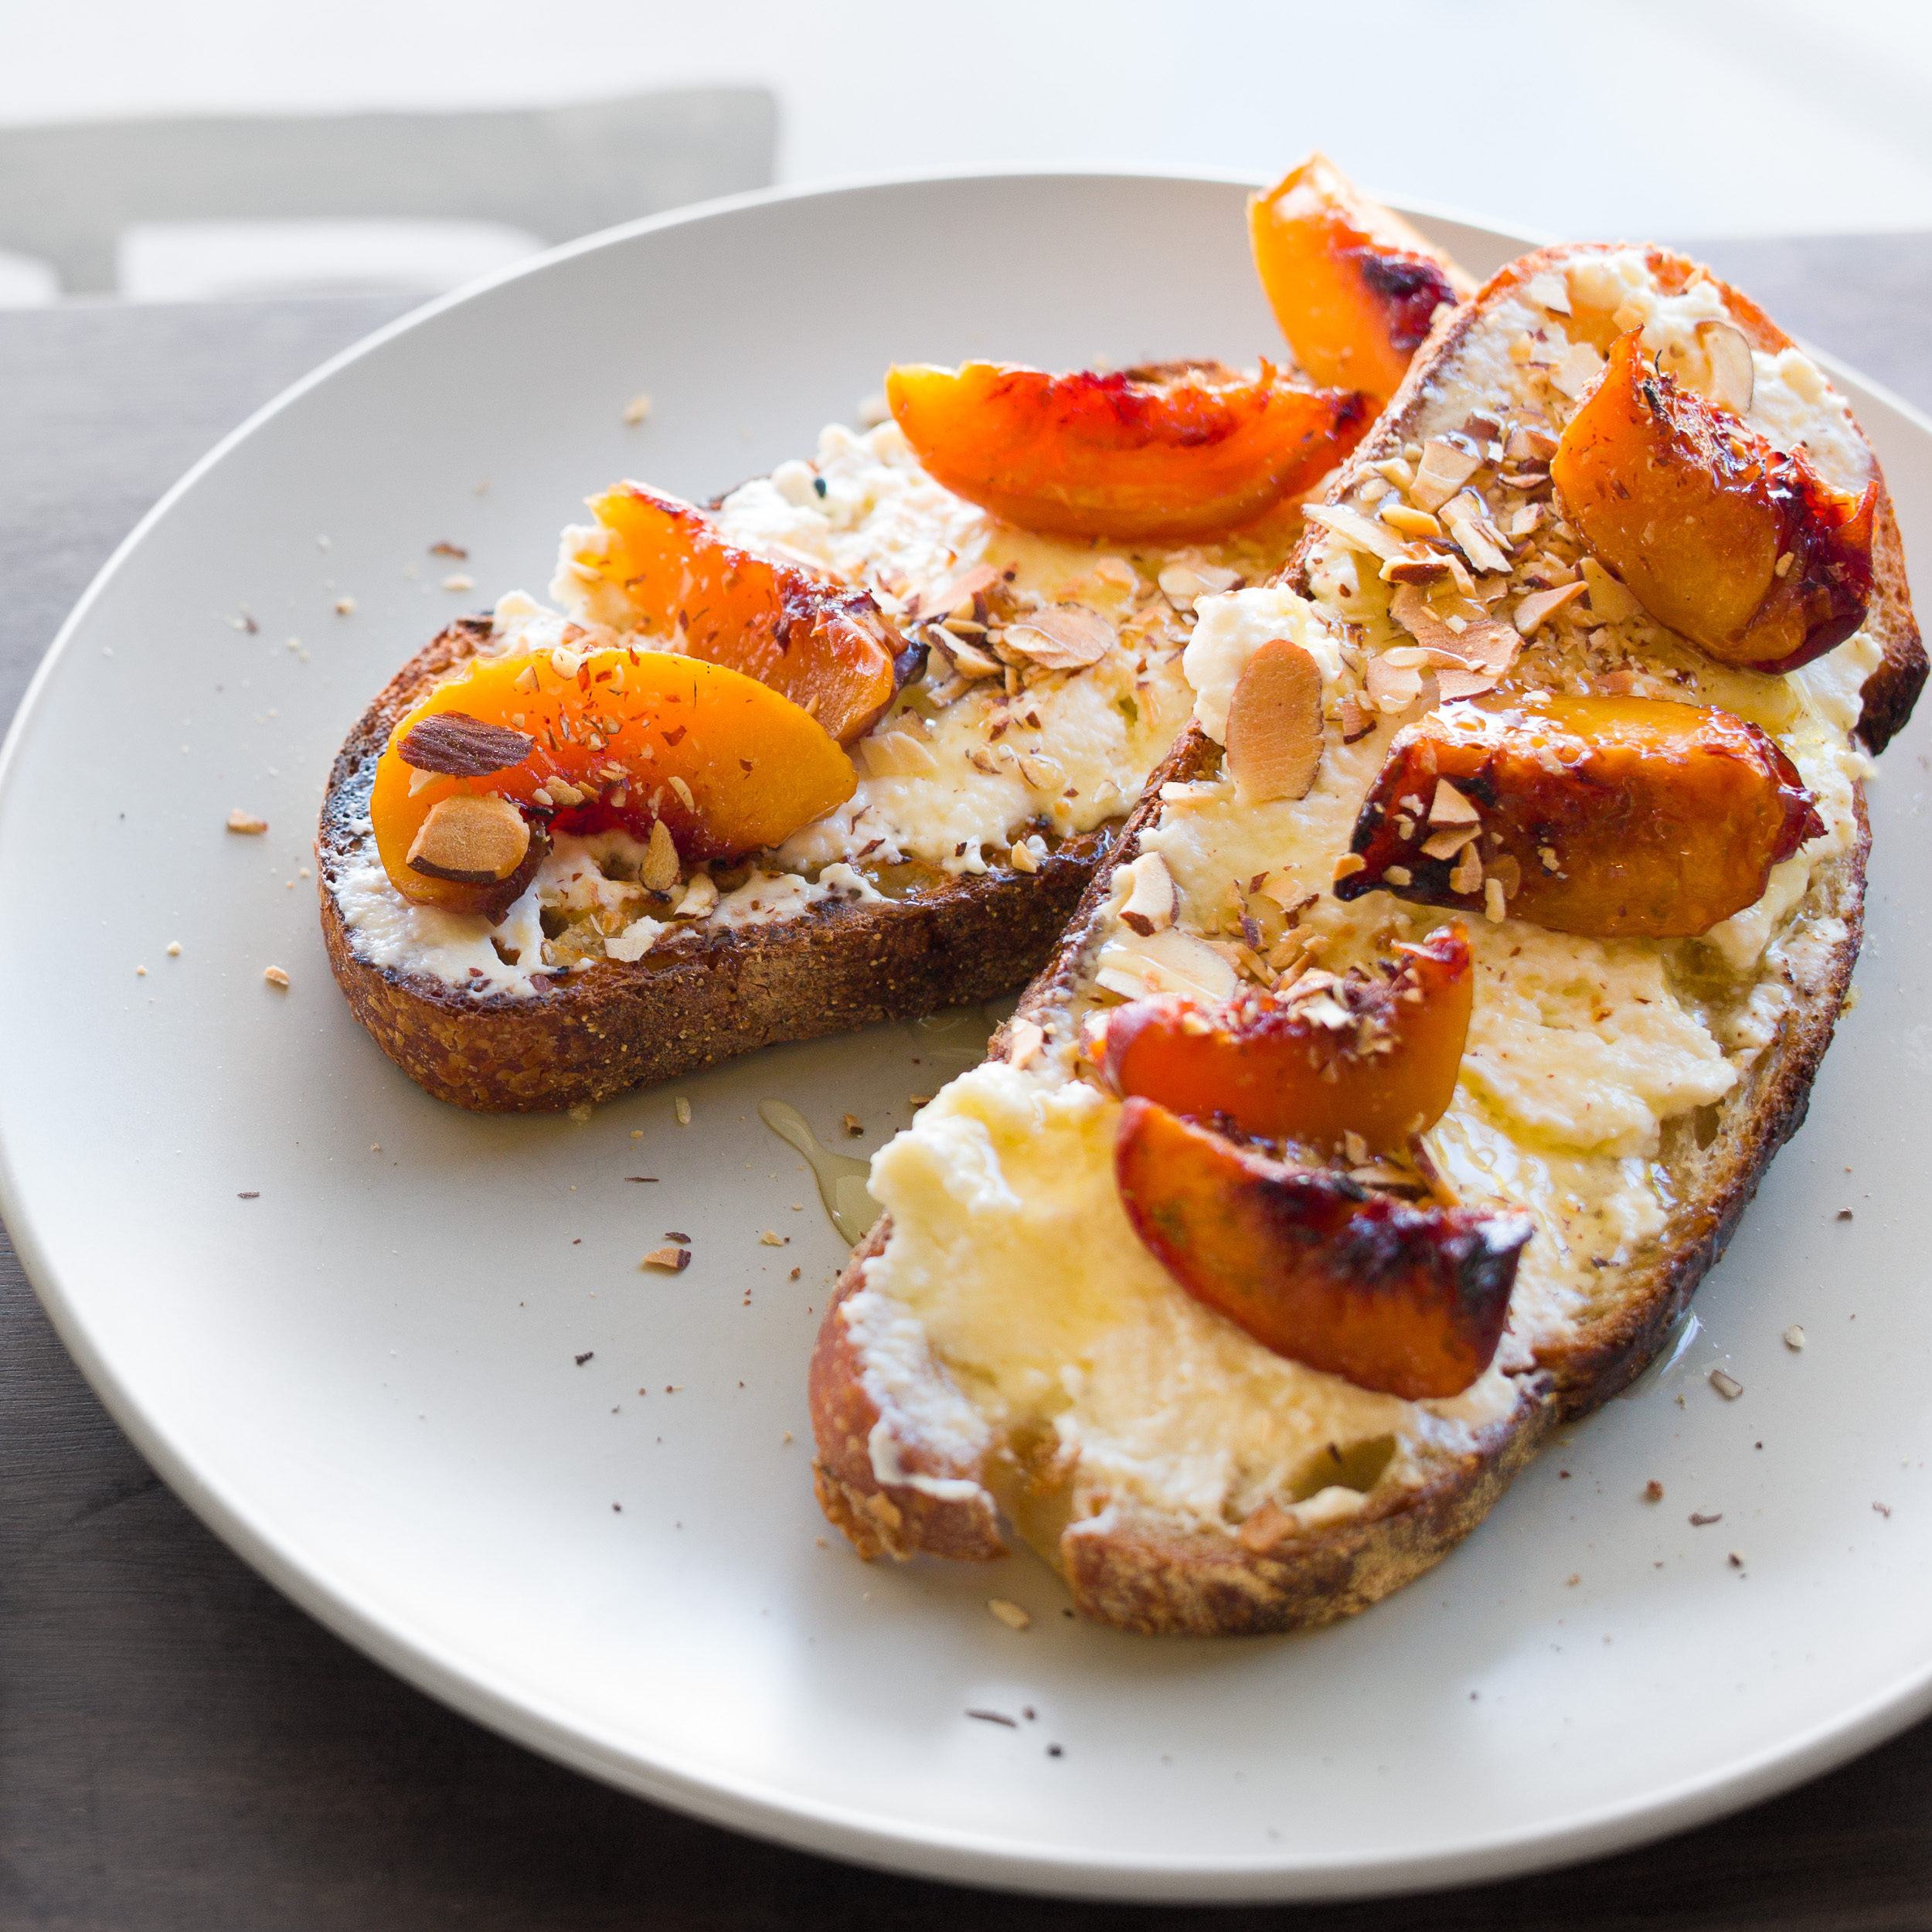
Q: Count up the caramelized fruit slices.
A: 8